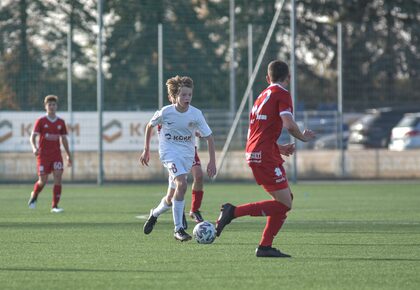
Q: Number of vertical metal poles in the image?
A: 7